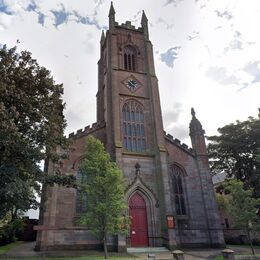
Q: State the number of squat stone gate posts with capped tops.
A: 2